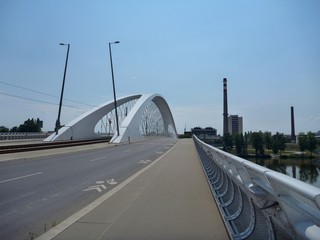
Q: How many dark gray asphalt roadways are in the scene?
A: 1